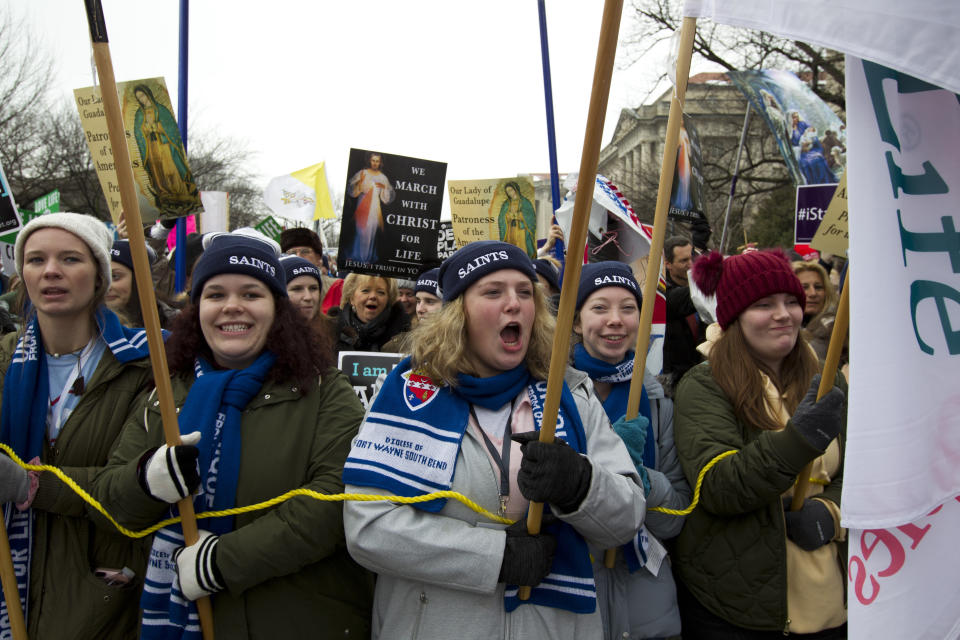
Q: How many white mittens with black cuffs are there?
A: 2